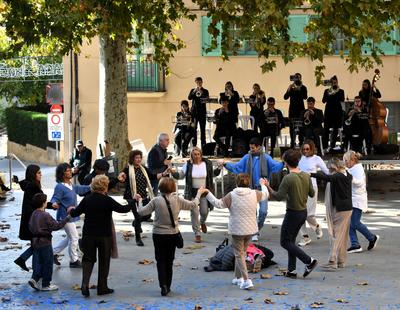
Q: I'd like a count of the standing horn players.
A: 5